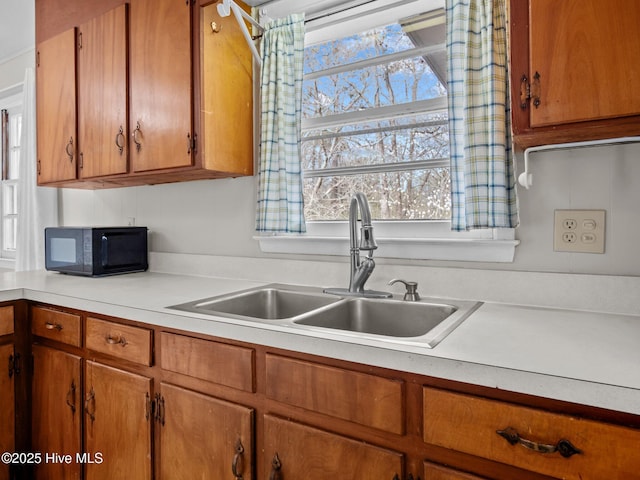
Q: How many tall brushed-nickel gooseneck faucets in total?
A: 1